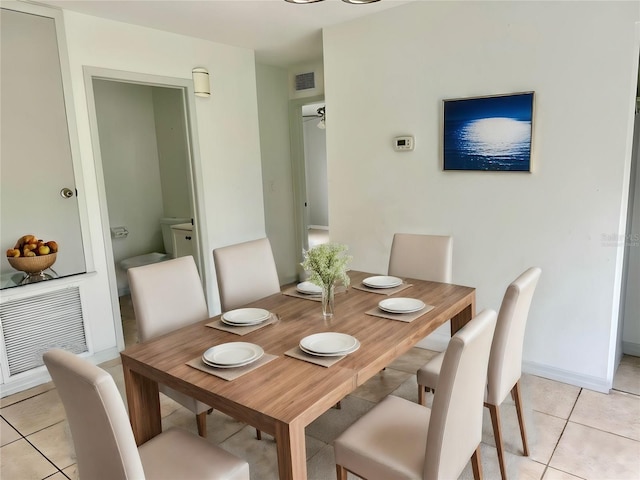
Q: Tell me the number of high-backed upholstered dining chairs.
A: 6